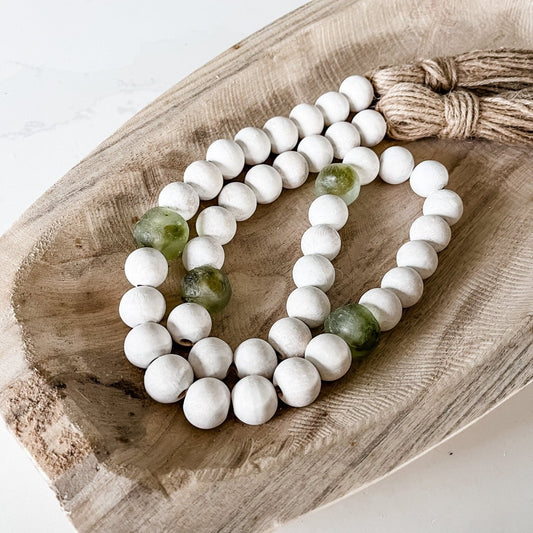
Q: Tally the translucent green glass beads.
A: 4